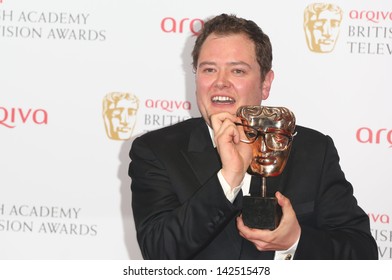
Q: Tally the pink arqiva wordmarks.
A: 6